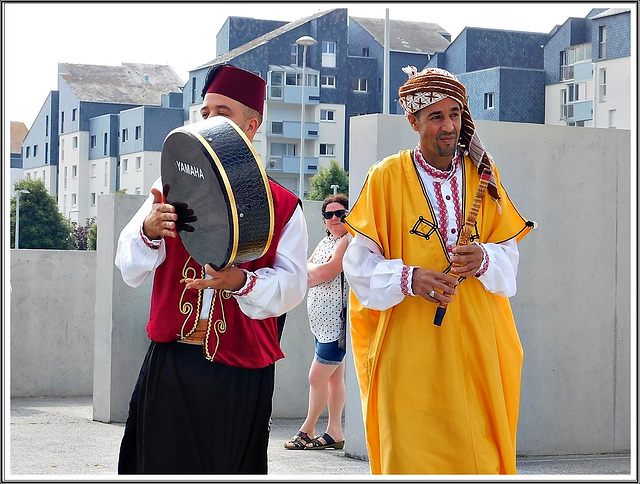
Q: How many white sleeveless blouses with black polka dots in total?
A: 1